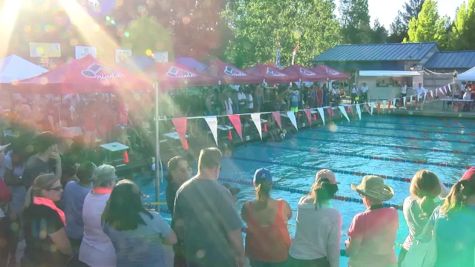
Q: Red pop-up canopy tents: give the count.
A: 6